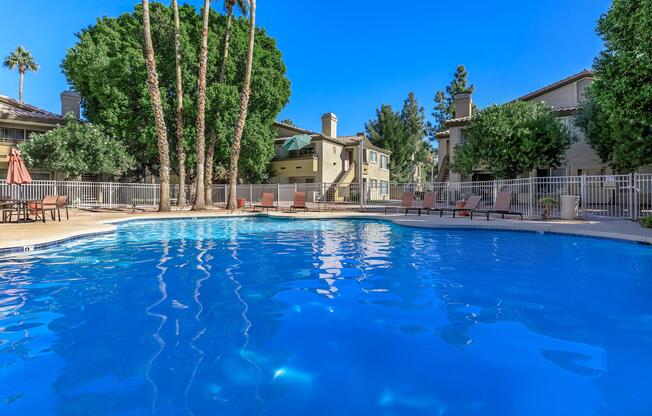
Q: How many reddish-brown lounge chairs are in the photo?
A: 6